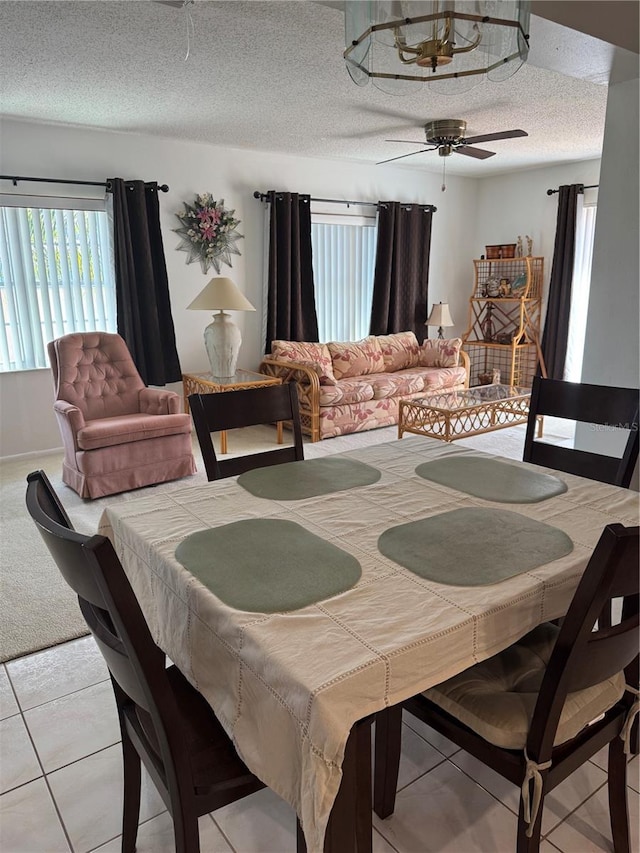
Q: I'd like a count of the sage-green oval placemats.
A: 4